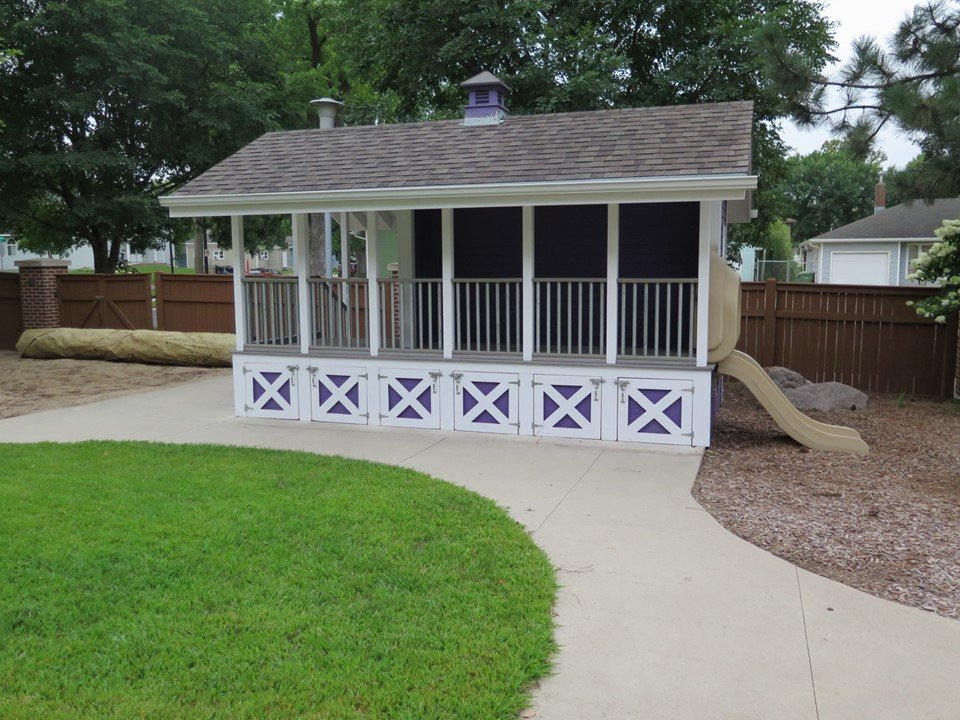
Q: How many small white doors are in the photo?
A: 6